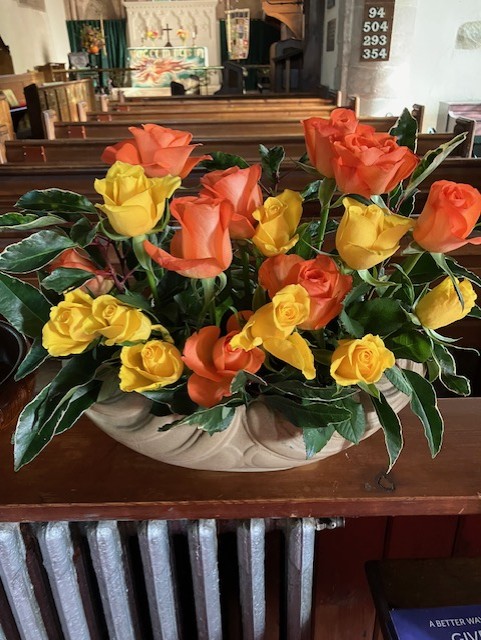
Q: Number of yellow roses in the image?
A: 9